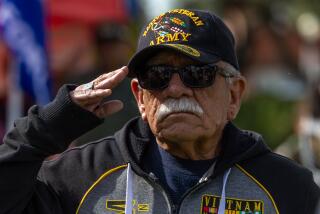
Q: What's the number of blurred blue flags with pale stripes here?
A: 1